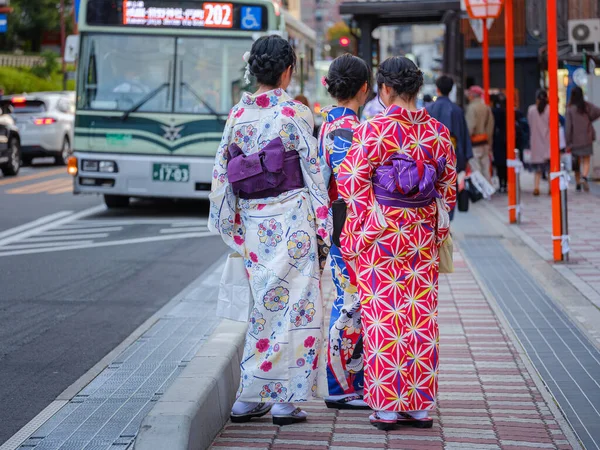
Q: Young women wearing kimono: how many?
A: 3